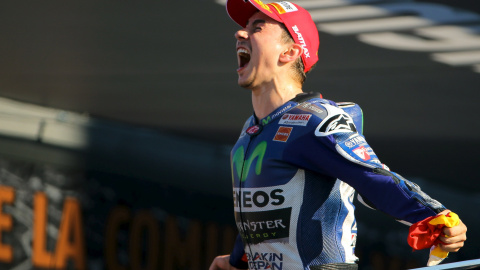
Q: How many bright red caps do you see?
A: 1